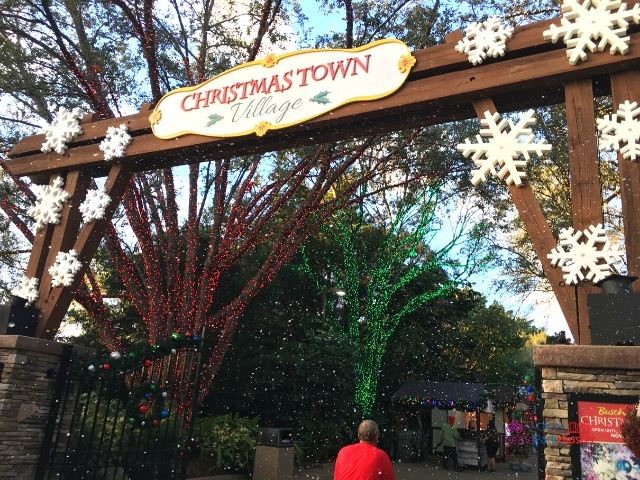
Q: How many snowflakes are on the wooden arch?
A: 11